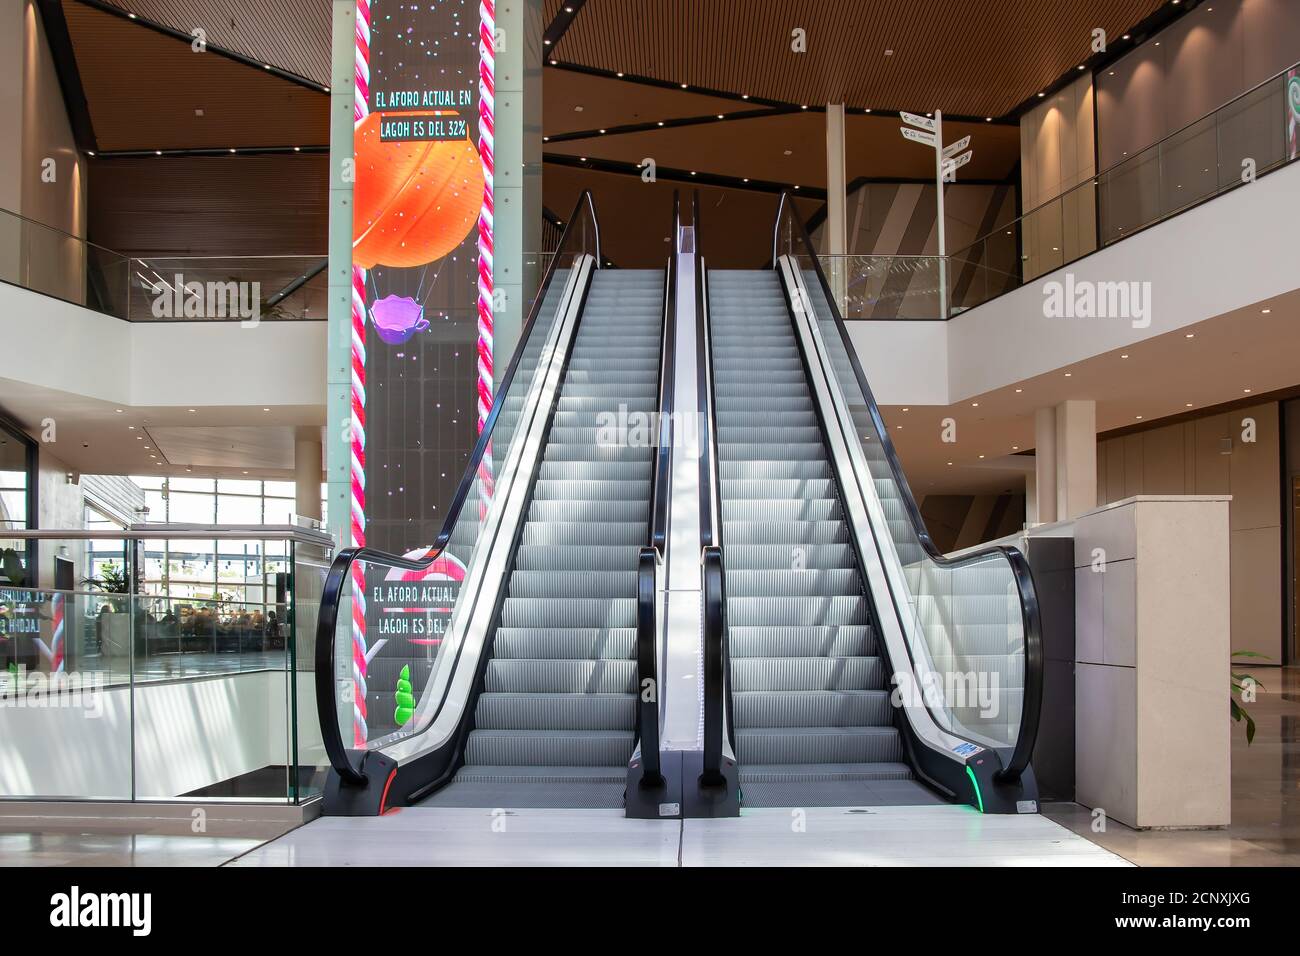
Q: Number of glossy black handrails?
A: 4